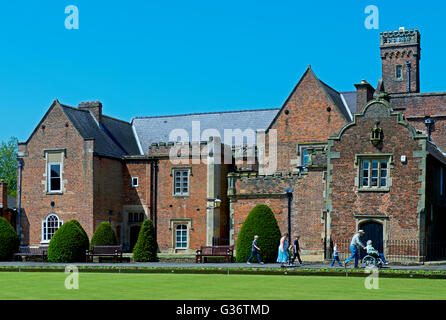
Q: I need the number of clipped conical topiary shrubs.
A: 5